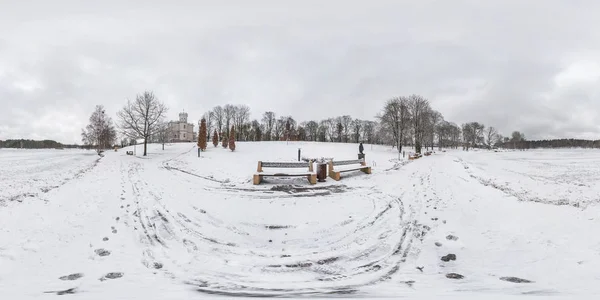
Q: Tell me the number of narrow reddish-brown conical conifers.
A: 4